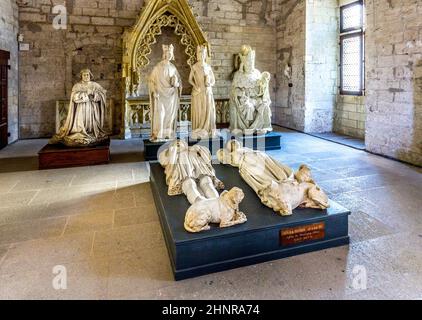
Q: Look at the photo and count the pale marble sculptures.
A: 6